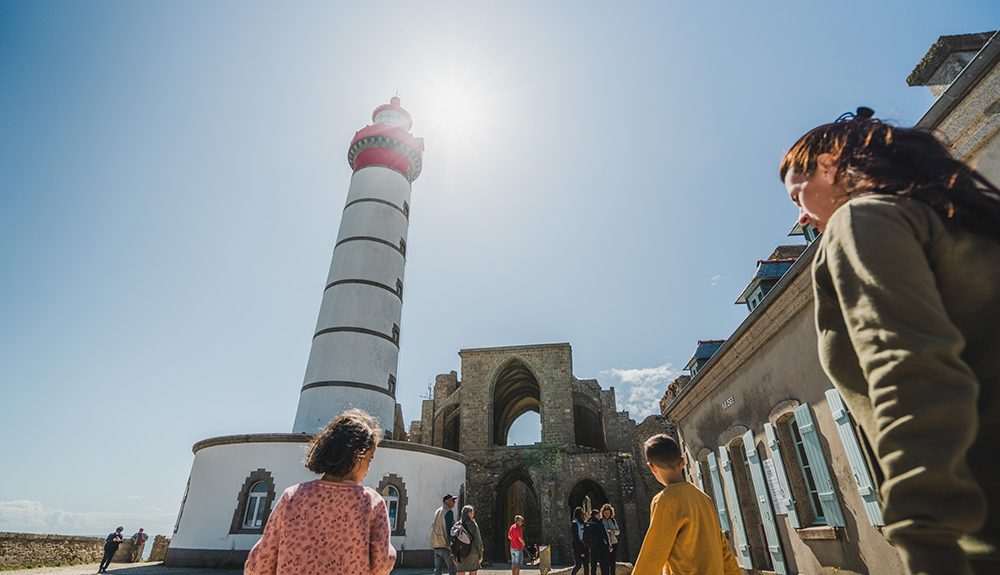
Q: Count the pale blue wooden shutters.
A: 7